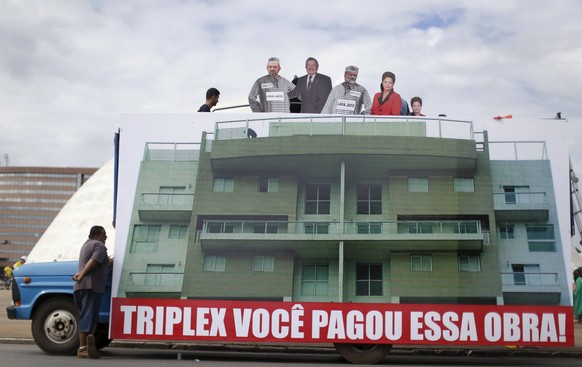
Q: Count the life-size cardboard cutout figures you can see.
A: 5